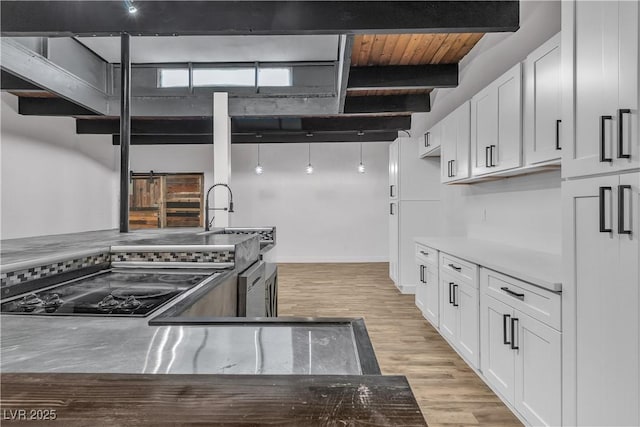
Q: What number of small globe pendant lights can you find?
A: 3